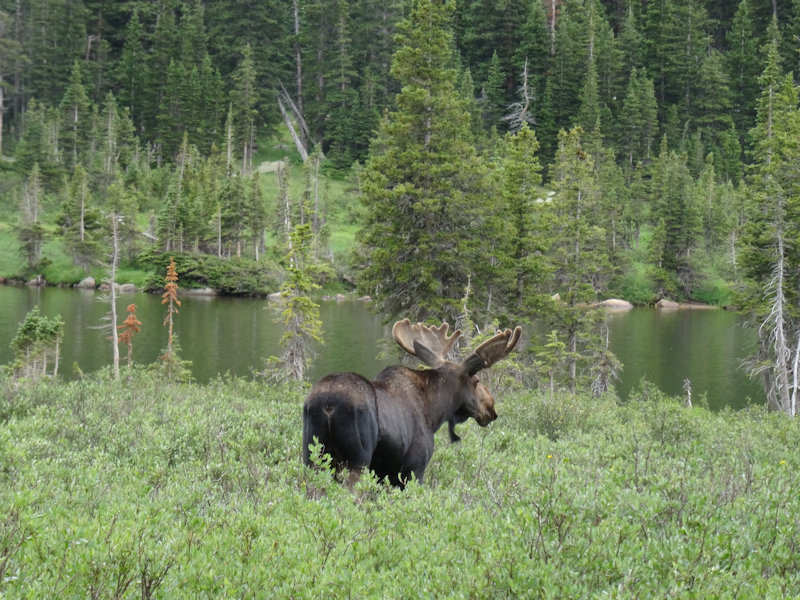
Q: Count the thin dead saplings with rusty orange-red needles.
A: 2